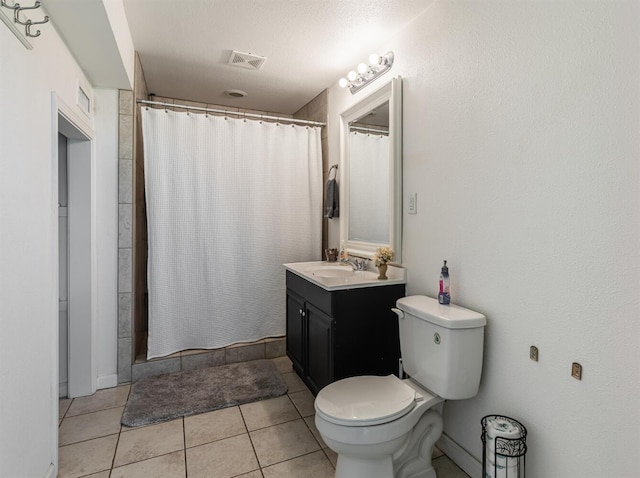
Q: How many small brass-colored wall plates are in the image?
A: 2